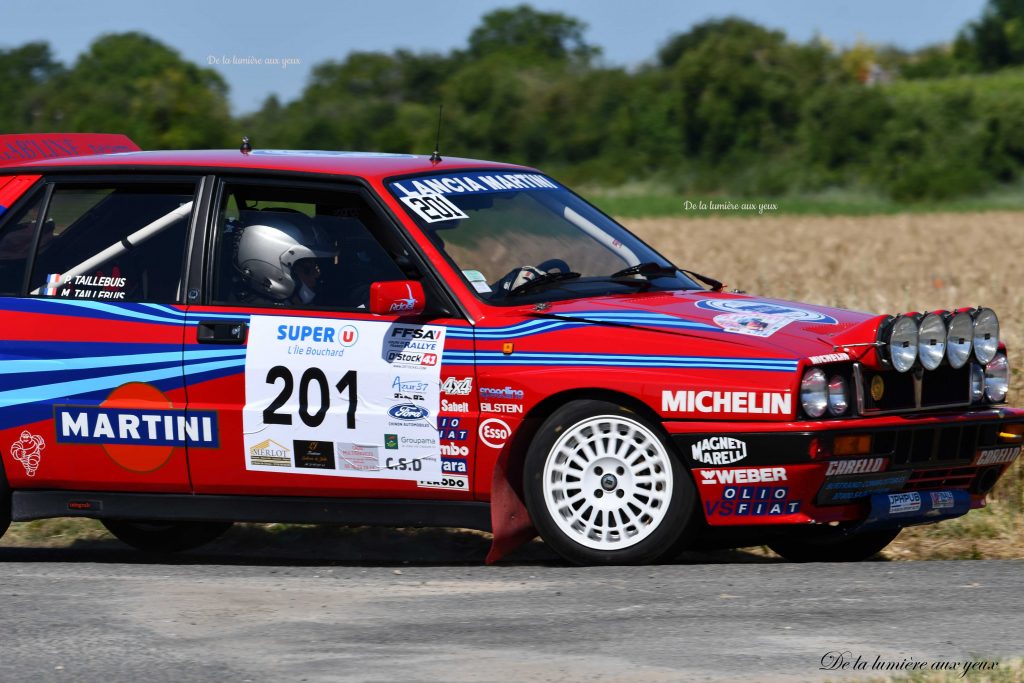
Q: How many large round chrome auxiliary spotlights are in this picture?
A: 4